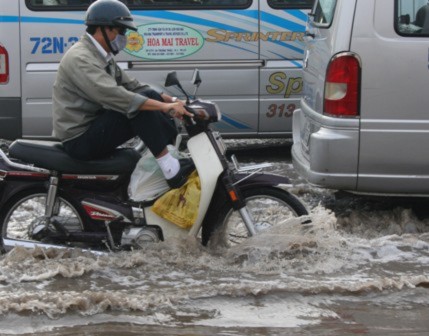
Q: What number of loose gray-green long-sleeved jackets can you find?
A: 1